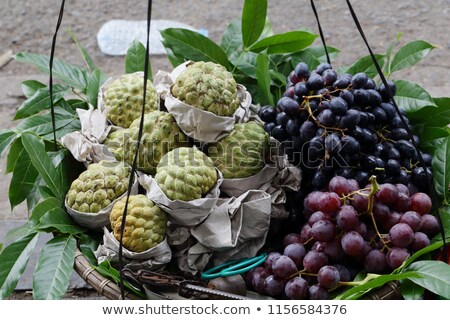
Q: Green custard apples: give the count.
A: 8